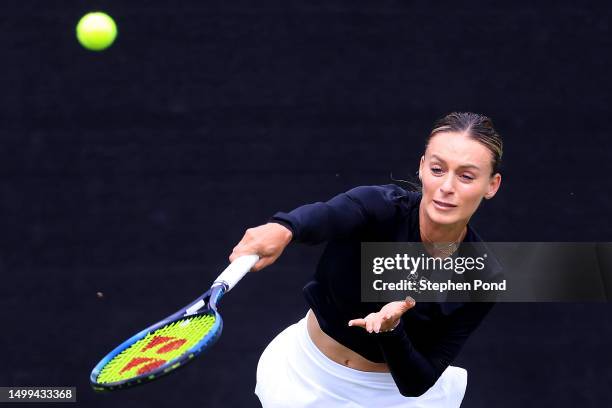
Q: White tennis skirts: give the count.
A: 1